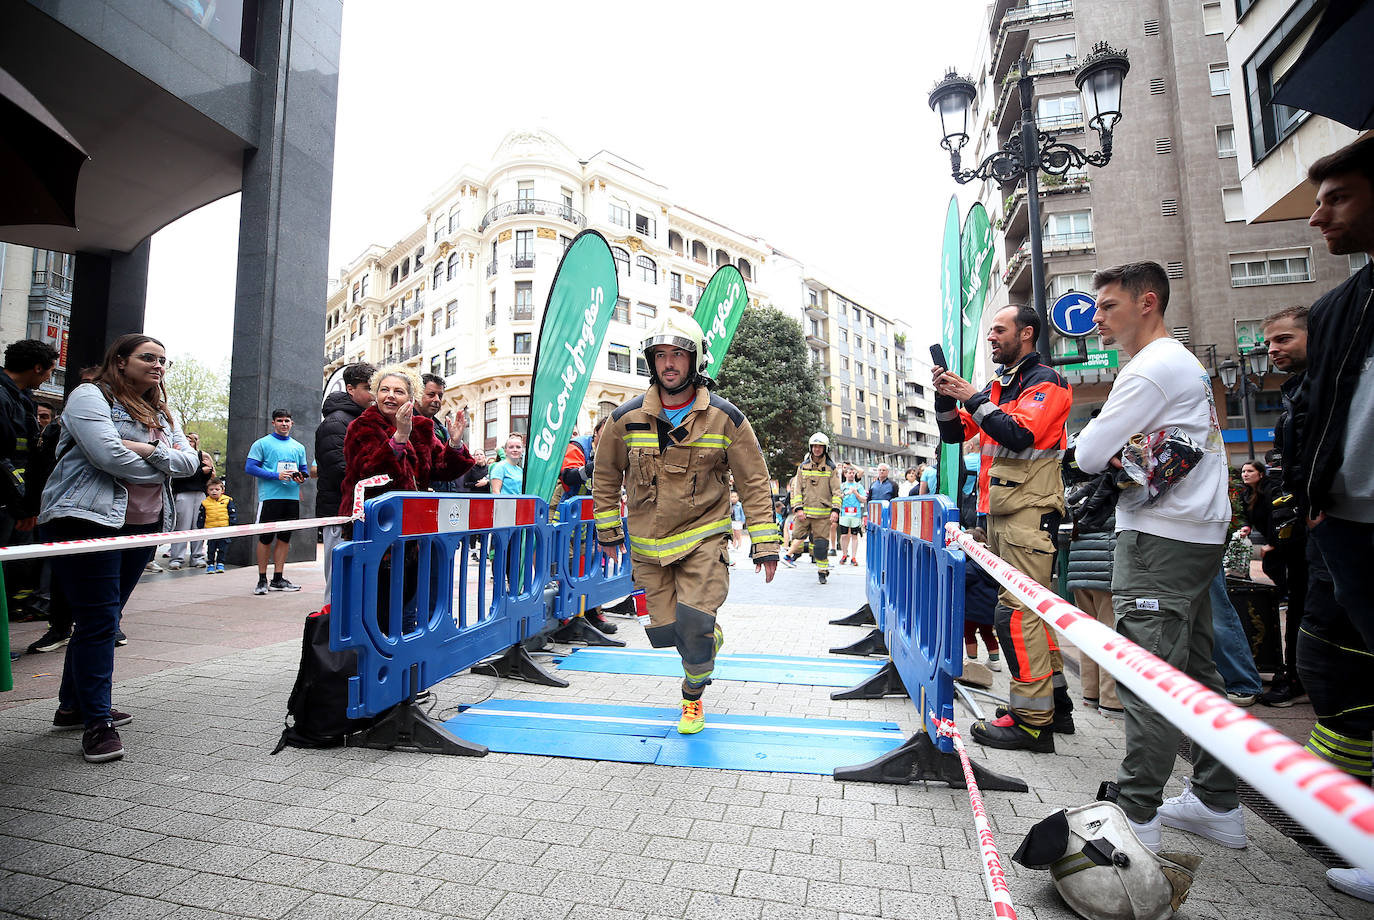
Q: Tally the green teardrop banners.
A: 4